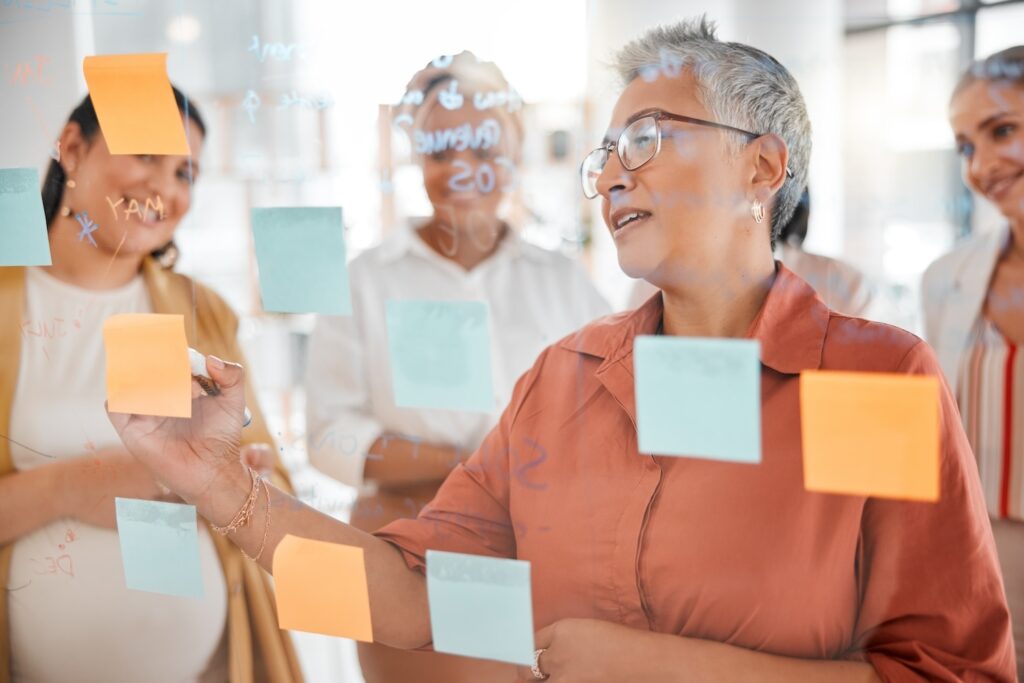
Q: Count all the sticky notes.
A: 10